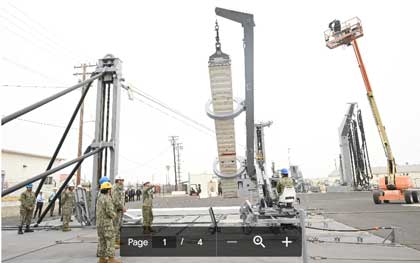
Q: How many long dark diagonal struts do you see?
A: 4